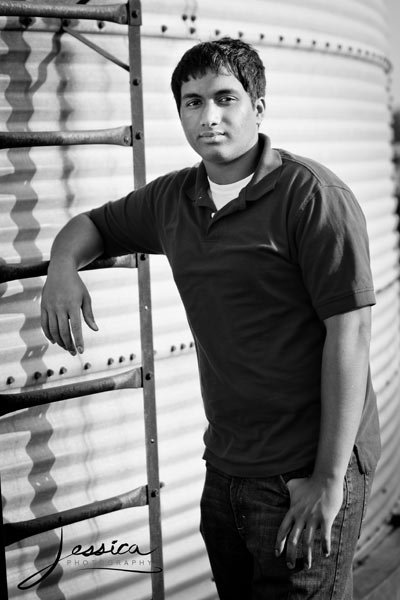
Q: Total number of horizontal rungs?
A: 5